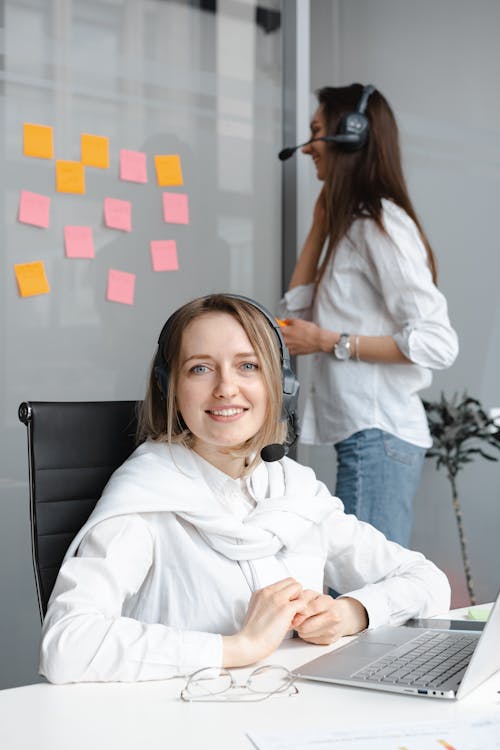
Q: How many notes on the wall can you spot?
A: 12